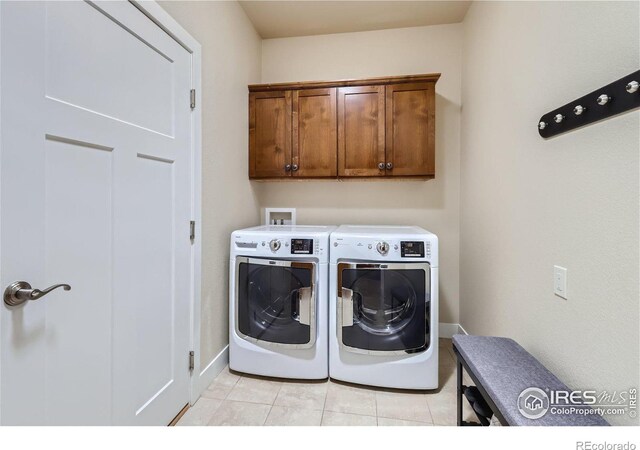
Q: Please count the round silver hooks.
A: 5